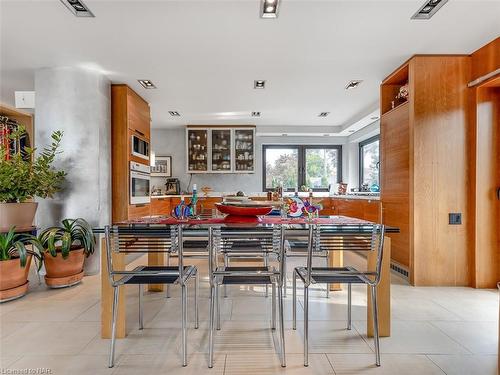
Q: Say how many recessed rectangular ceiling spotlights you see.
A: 9